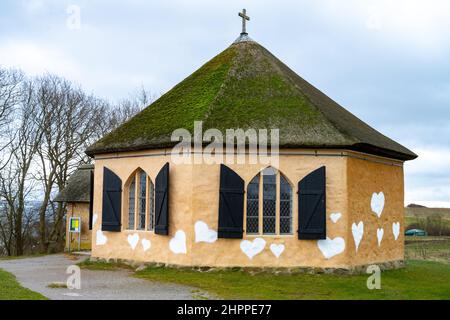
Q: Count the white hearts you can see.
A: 14